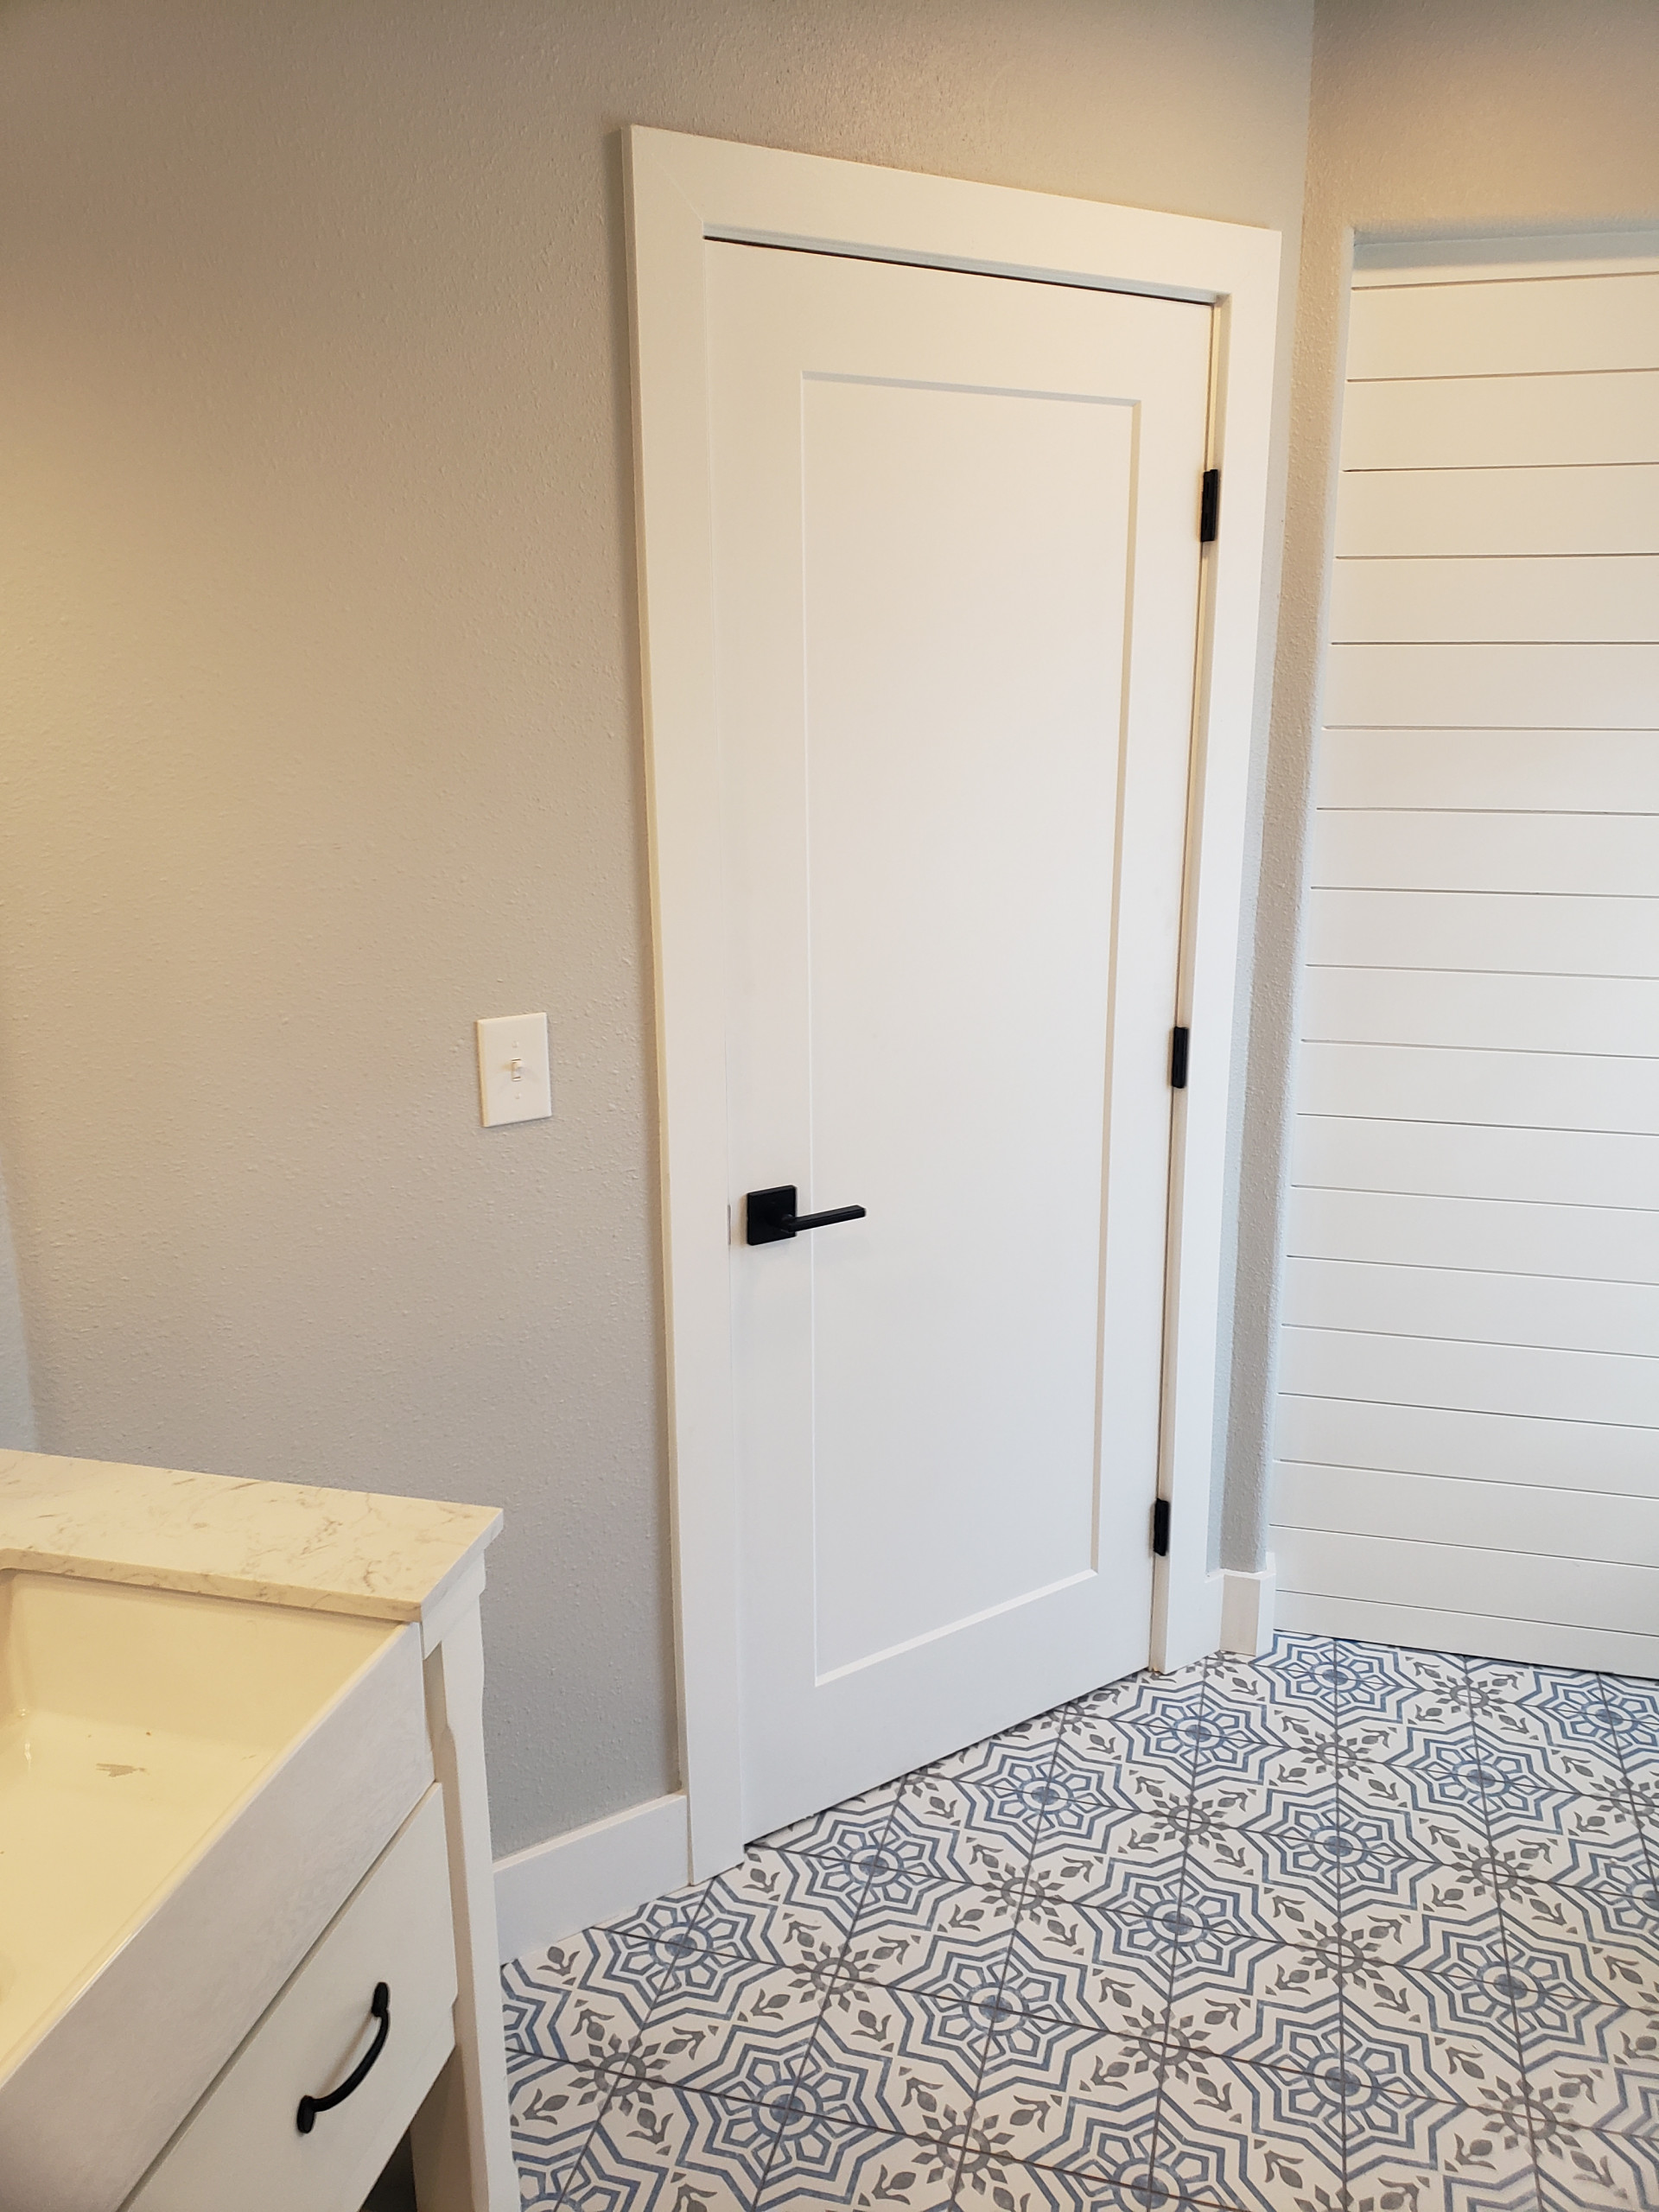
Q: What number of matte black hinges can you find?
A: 3